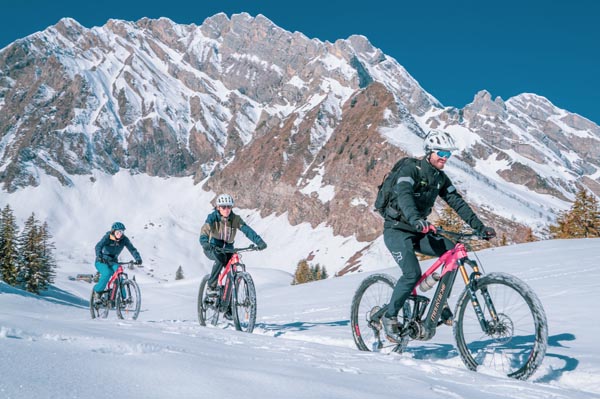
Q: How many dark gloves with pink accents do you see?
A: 2